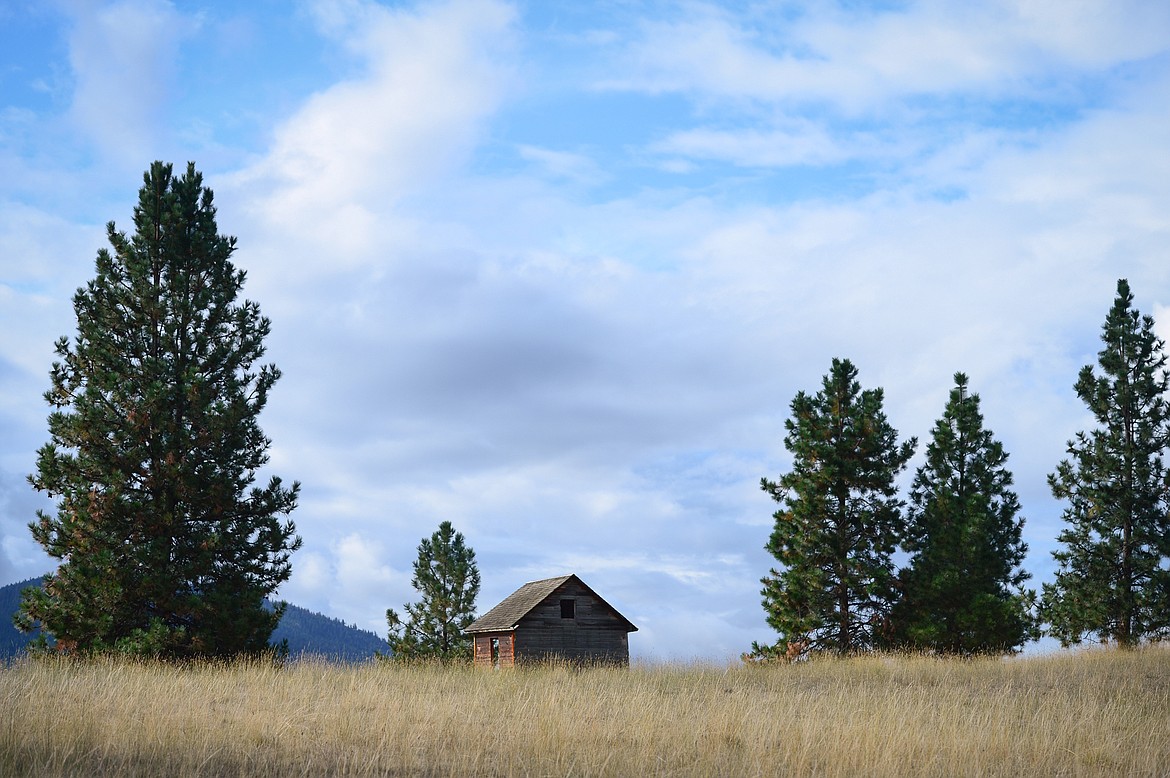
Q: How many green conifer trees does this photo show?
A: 5